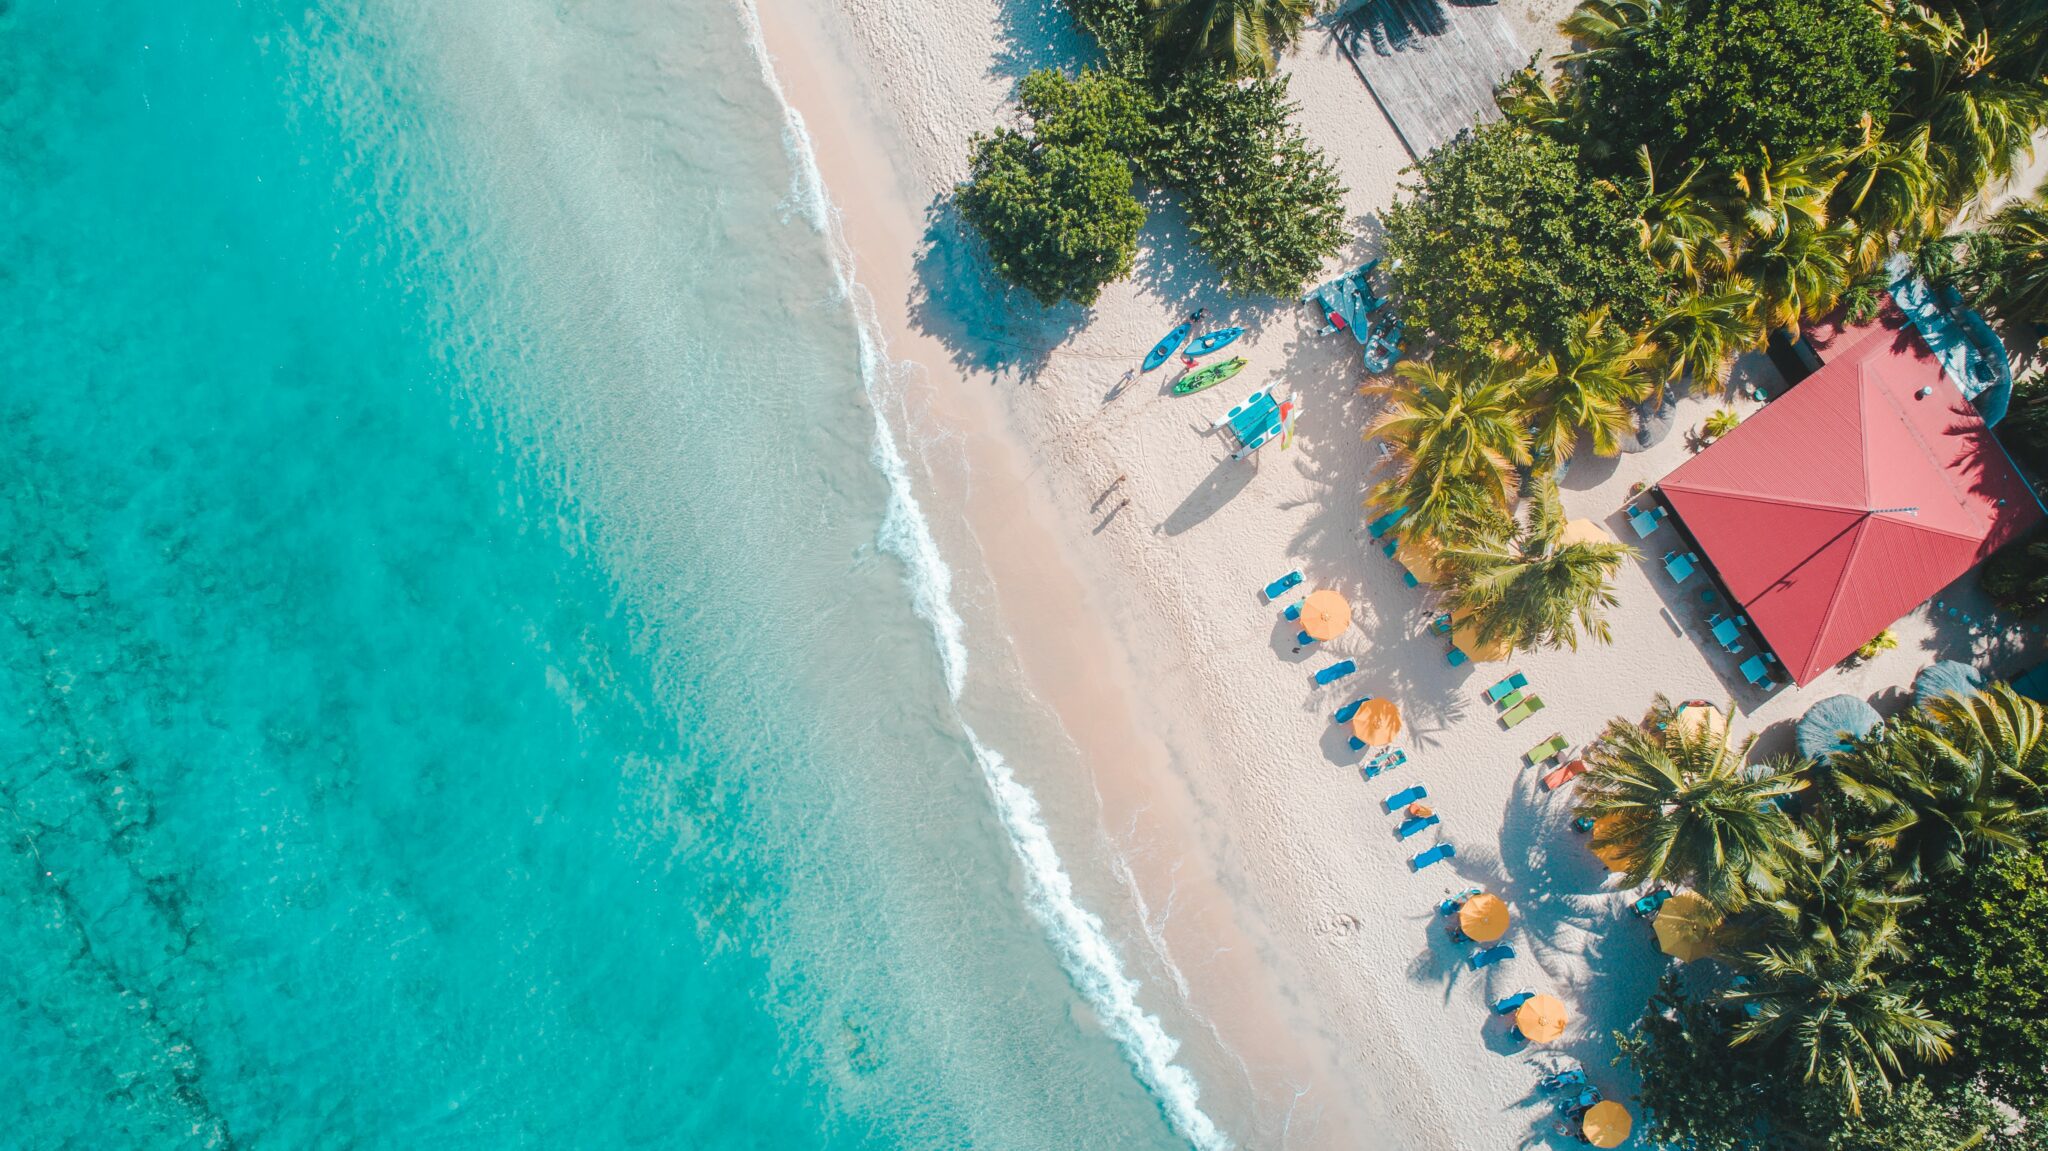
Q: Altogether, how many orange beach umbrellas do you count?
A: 11